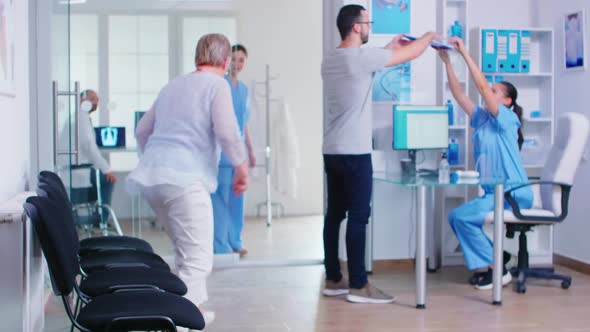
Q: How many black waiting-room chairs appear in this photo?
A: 4